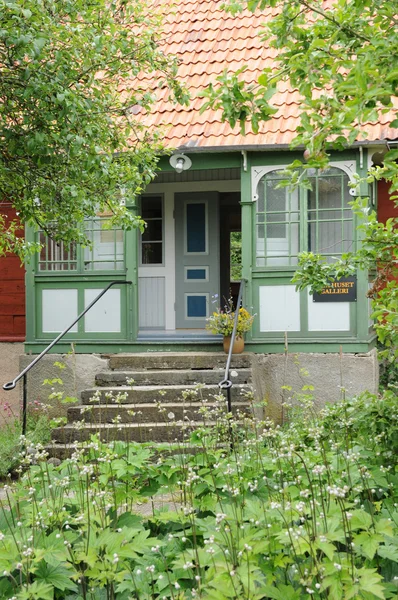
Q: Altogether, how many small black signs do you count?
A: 1